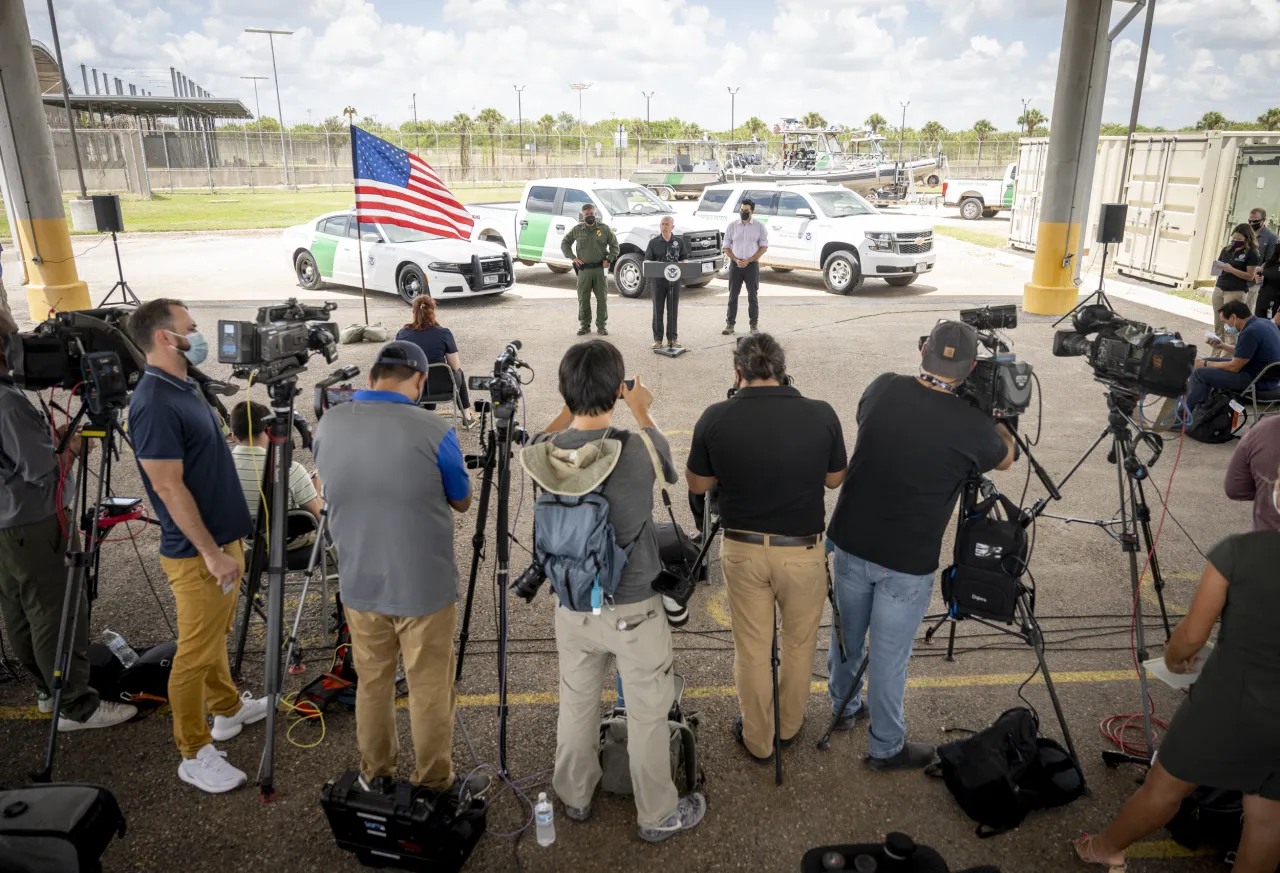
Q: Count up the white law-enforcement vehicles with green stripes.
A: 4